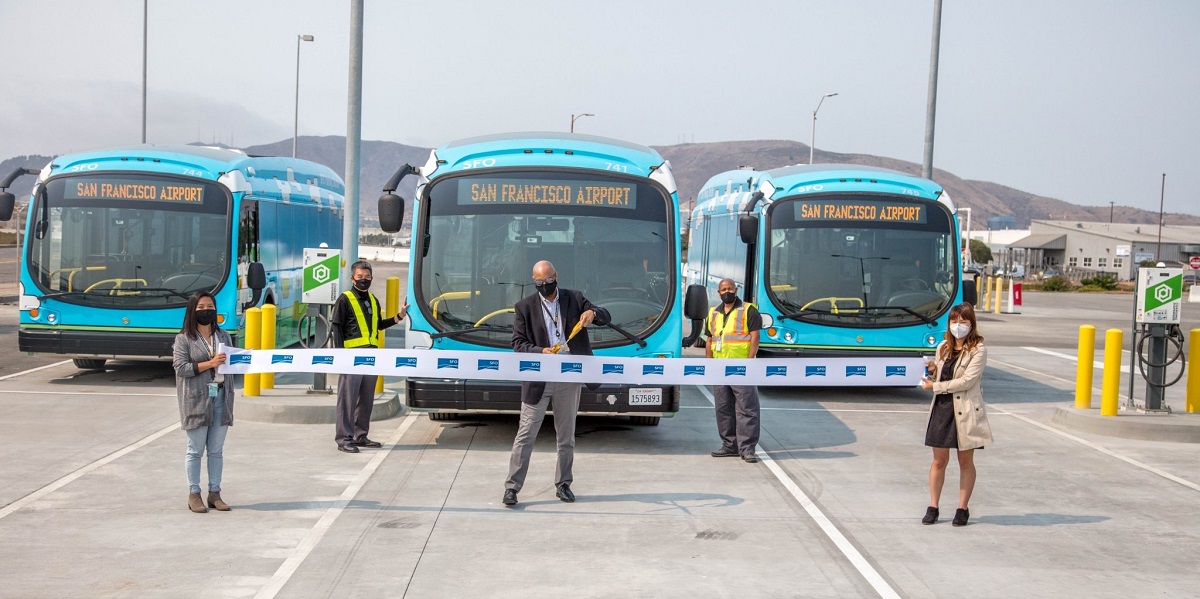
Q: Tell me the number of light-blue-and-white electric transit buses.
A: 3